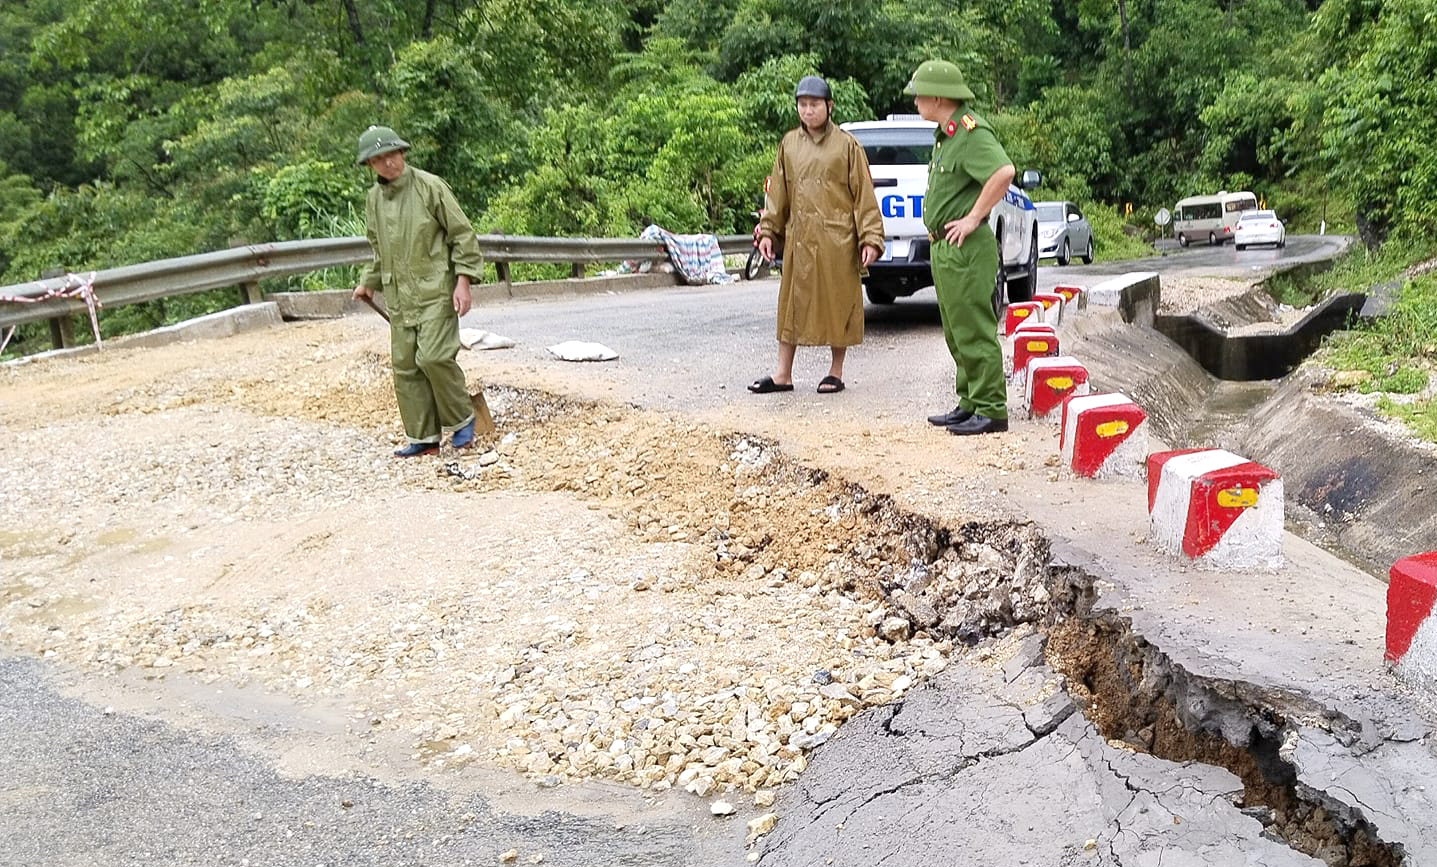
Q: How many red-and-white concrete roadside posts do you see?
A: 9